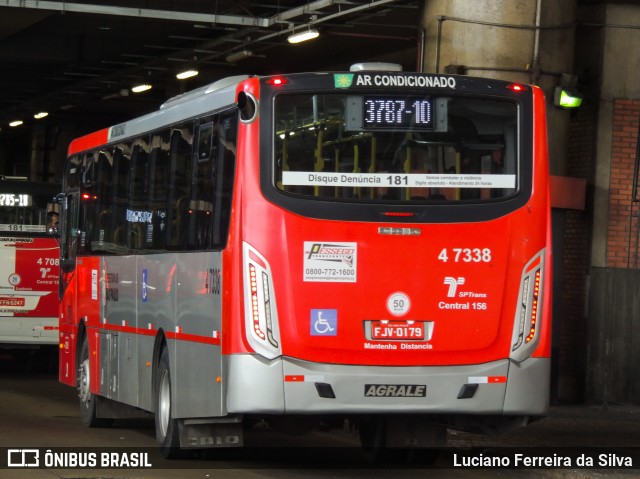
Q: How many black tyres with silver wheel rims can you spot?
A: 2